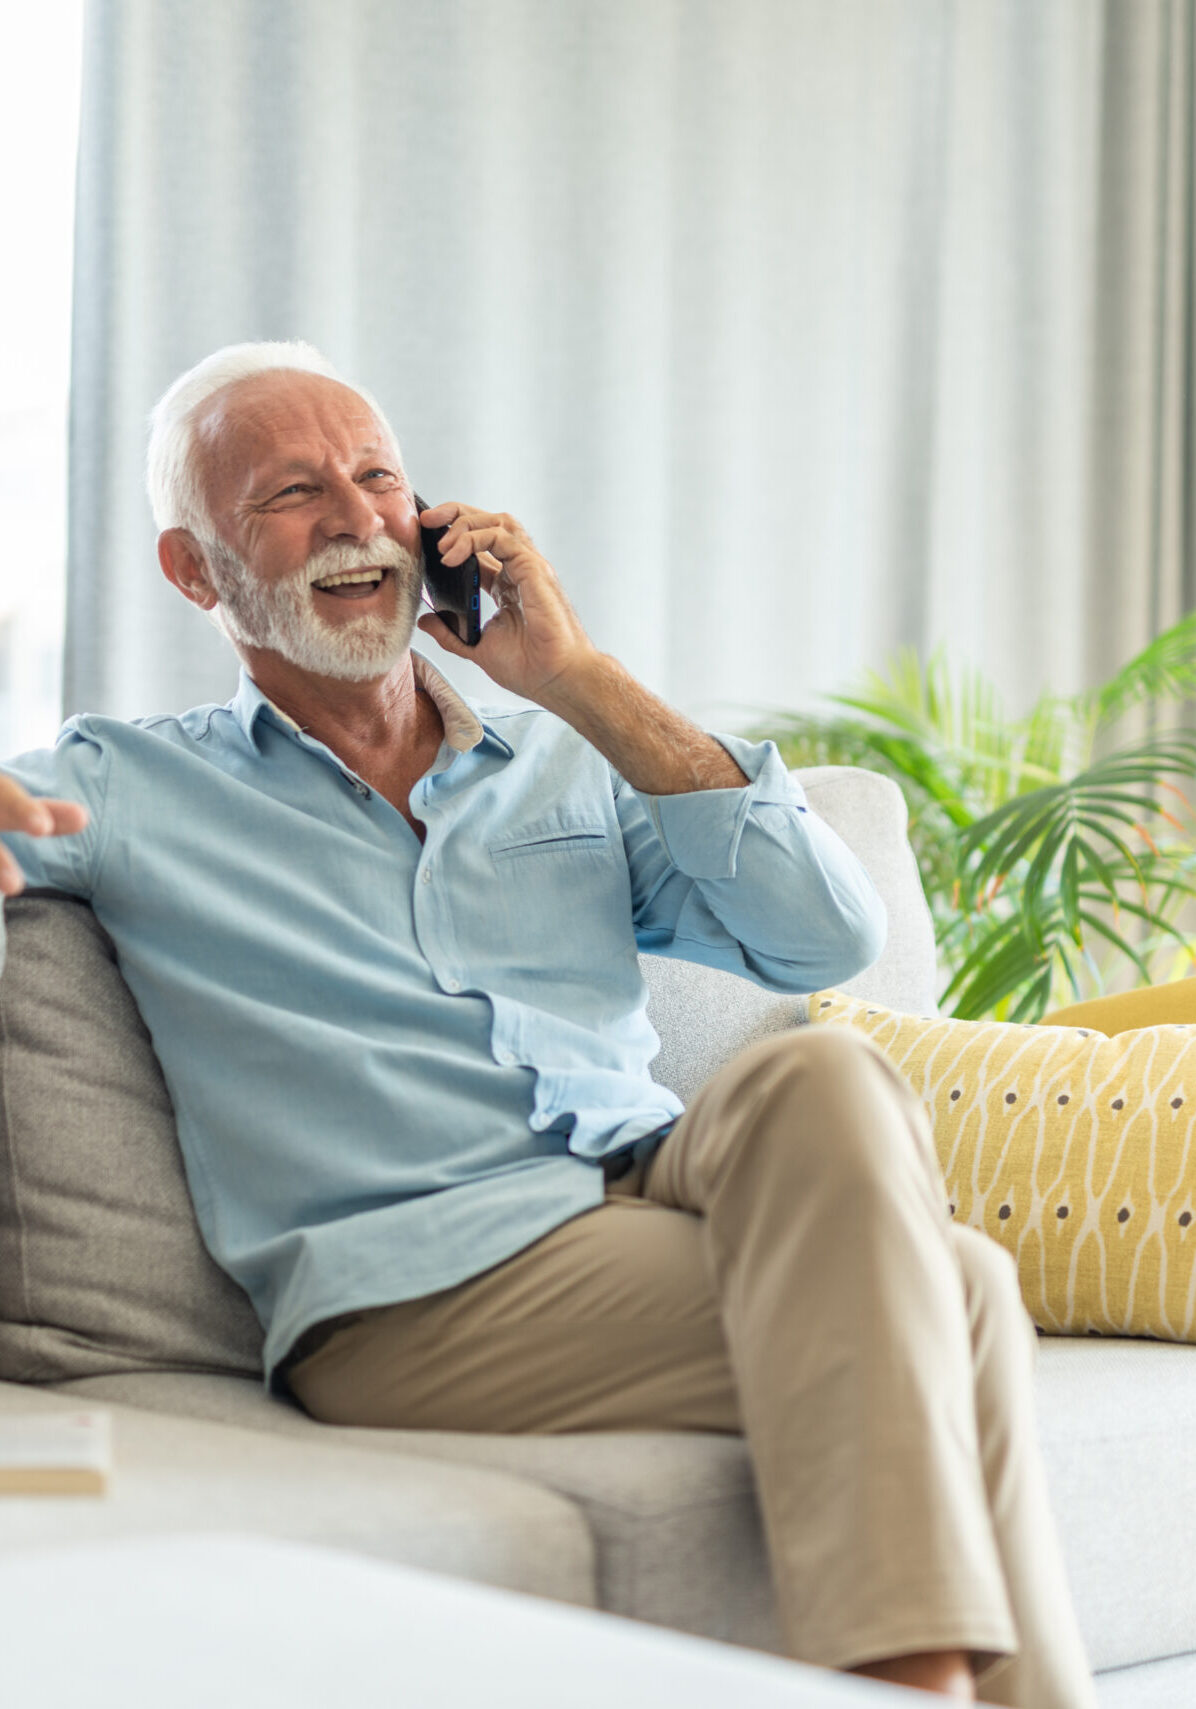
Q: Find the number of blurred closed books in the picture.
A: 1